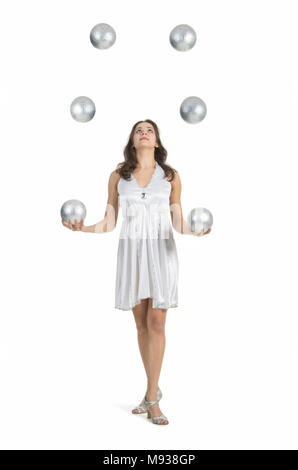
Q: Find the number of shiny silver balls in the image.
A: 6